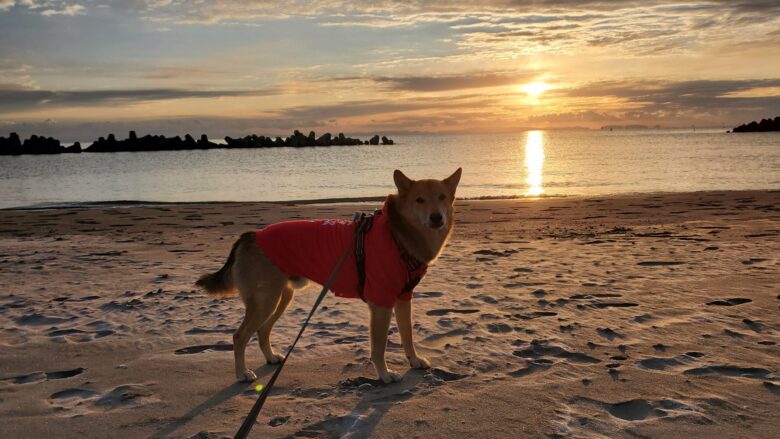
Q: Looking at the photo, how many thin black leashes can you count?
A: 1